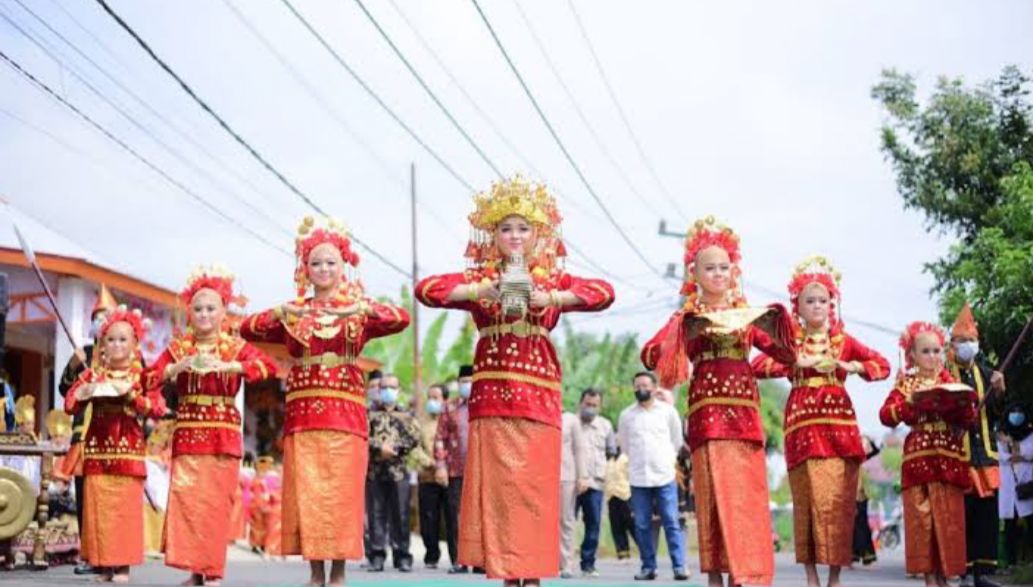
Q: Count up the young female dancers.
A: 7